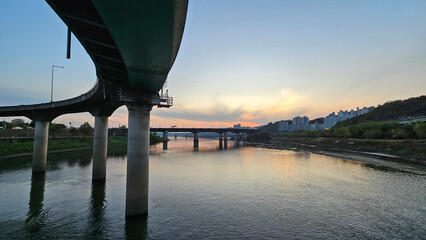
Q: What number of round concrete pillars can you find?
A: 3